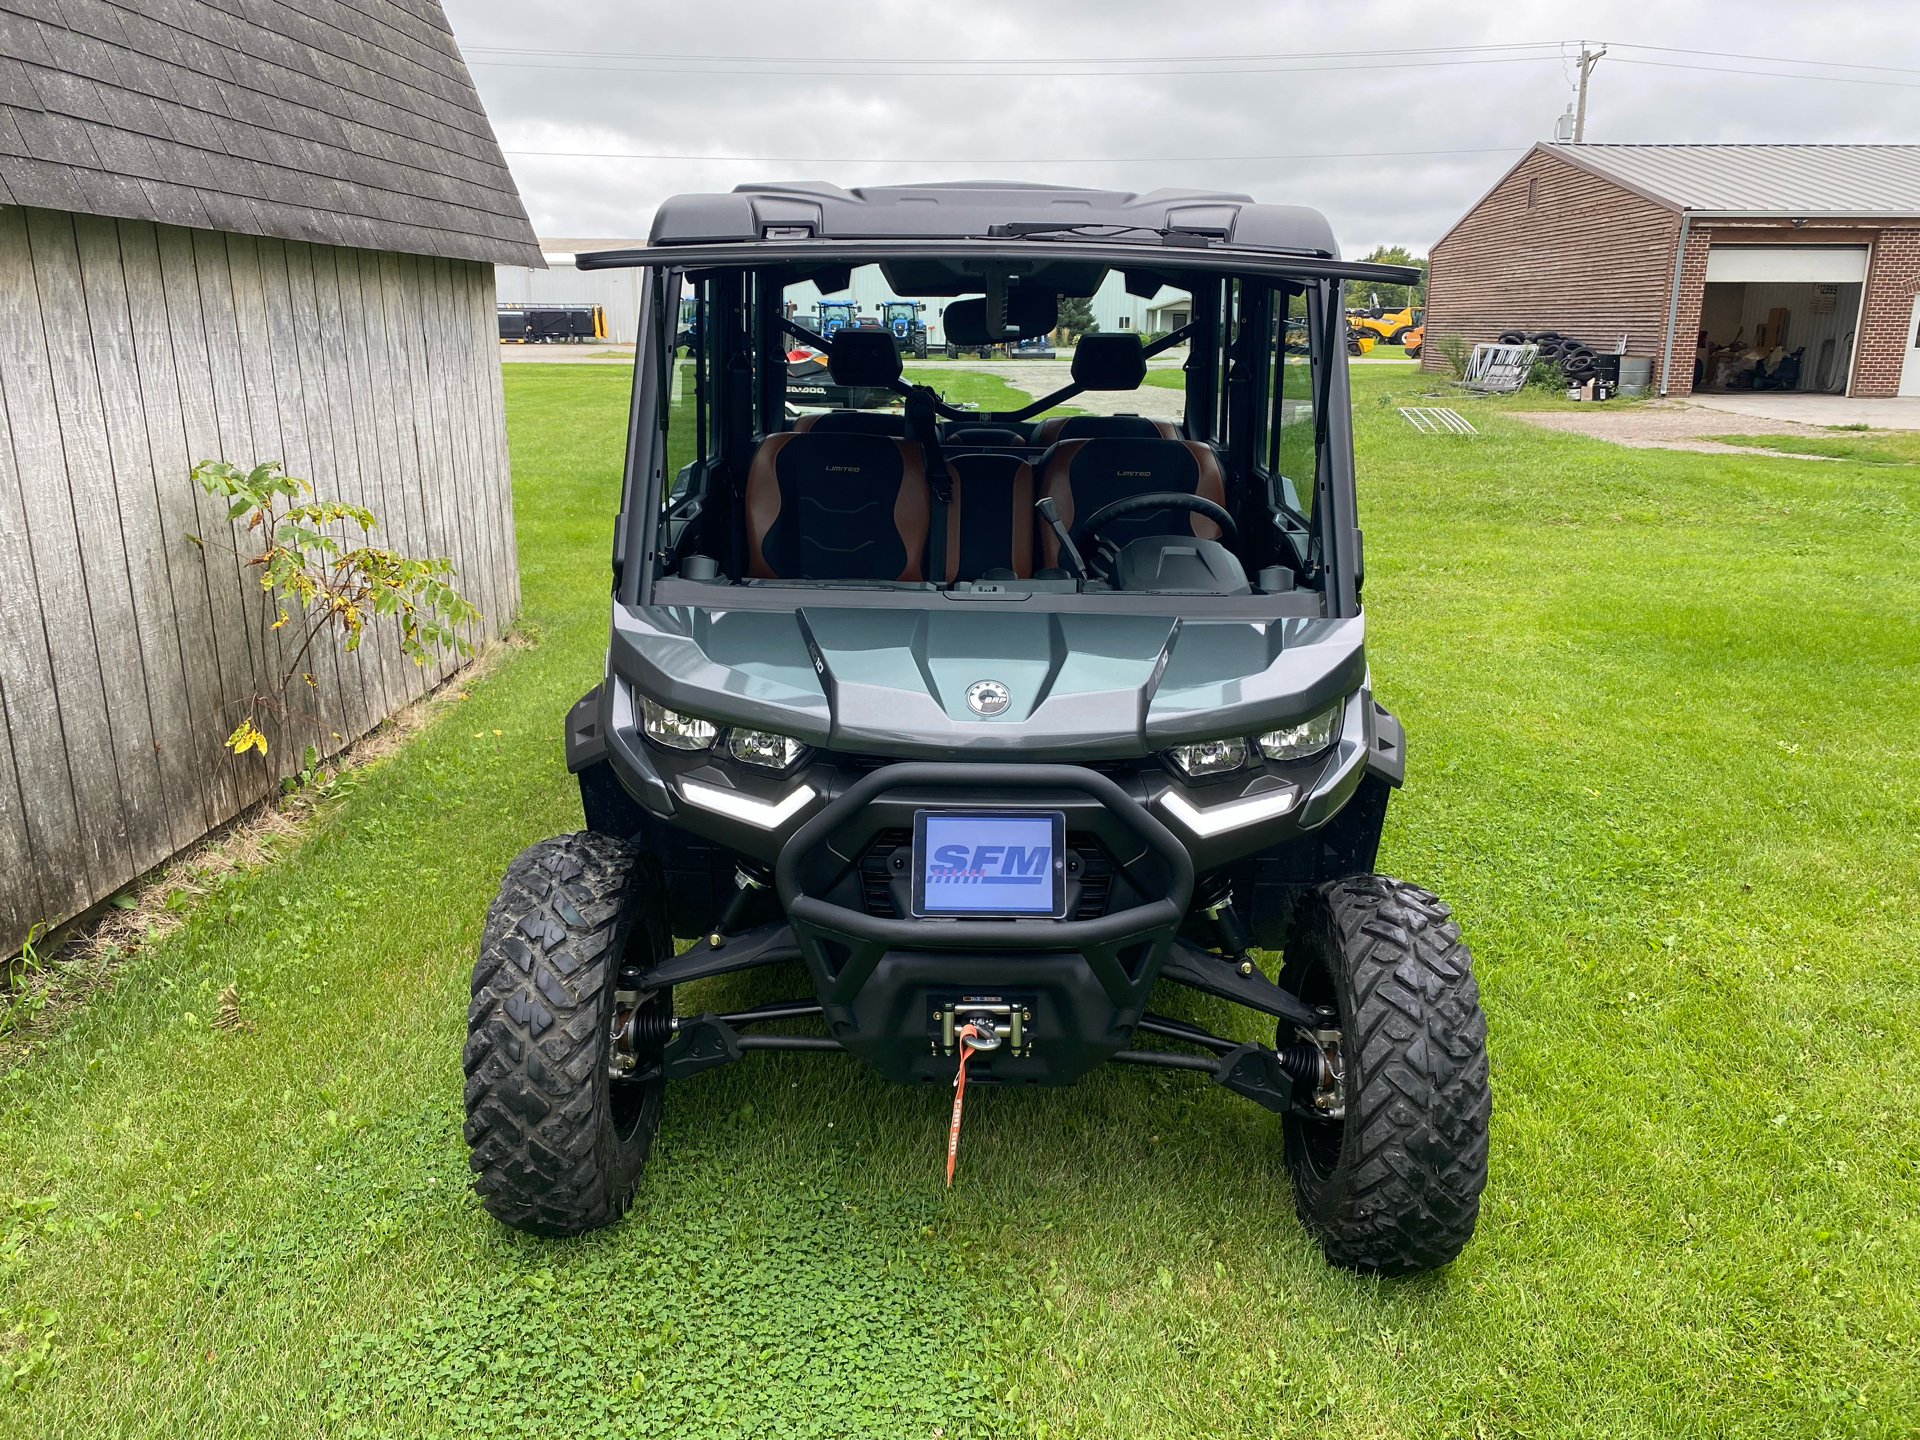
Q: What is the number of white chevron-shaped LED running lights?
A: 2